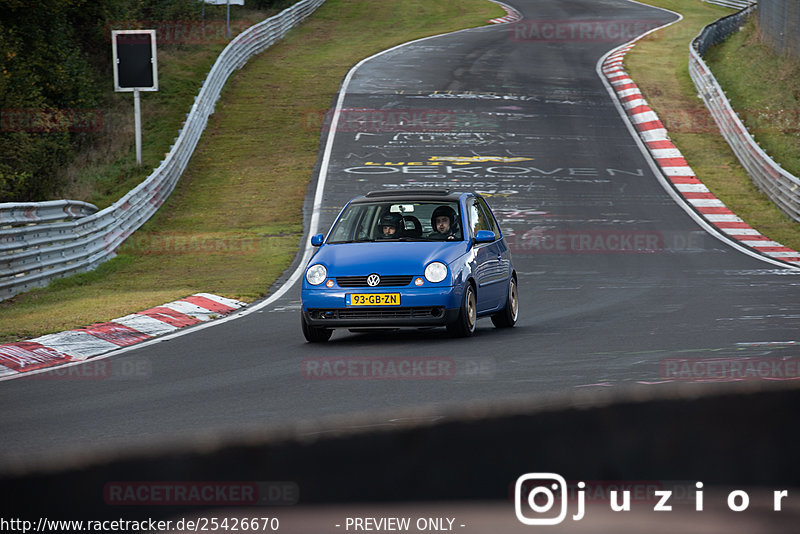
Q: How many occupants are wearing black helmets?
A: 2